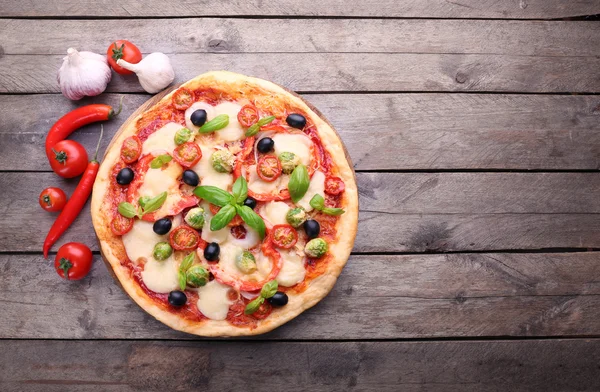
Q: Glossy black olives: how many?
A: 11